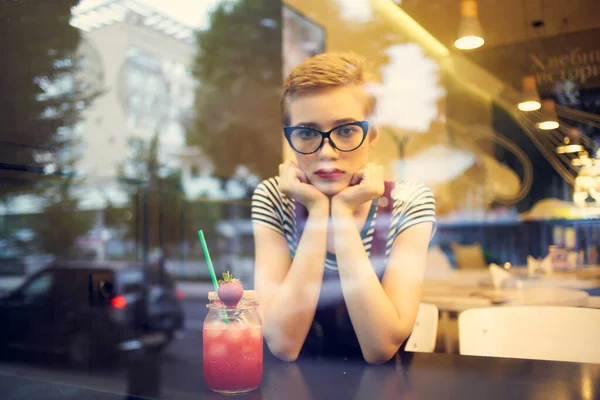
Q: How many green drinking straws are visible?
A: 1